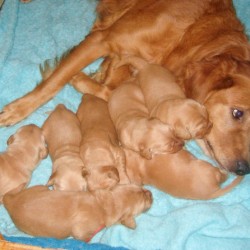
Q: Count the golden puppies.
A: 7